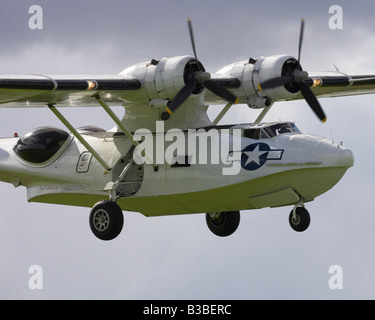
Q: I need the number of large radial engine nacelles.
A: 2